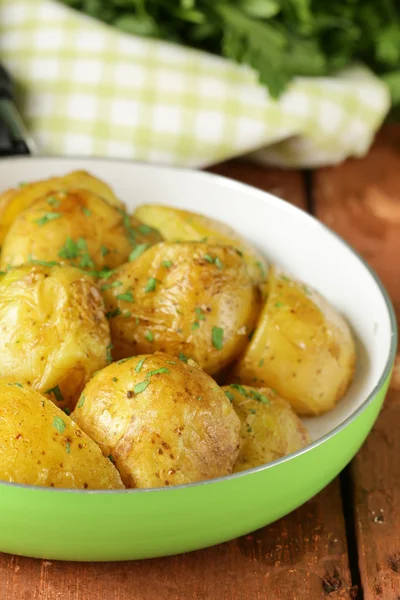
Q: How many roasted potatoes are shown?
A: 9